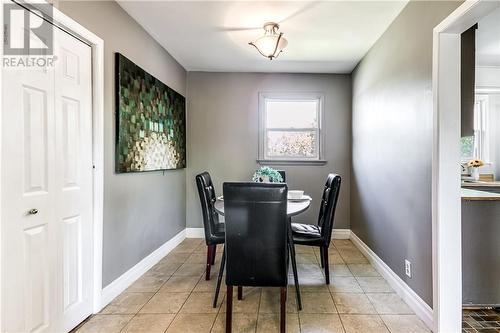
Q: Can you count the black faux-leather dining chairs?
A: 4